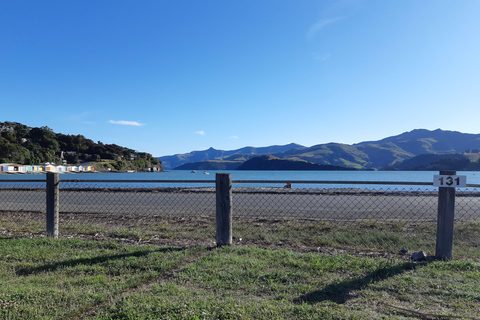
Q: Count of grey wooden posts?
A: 3